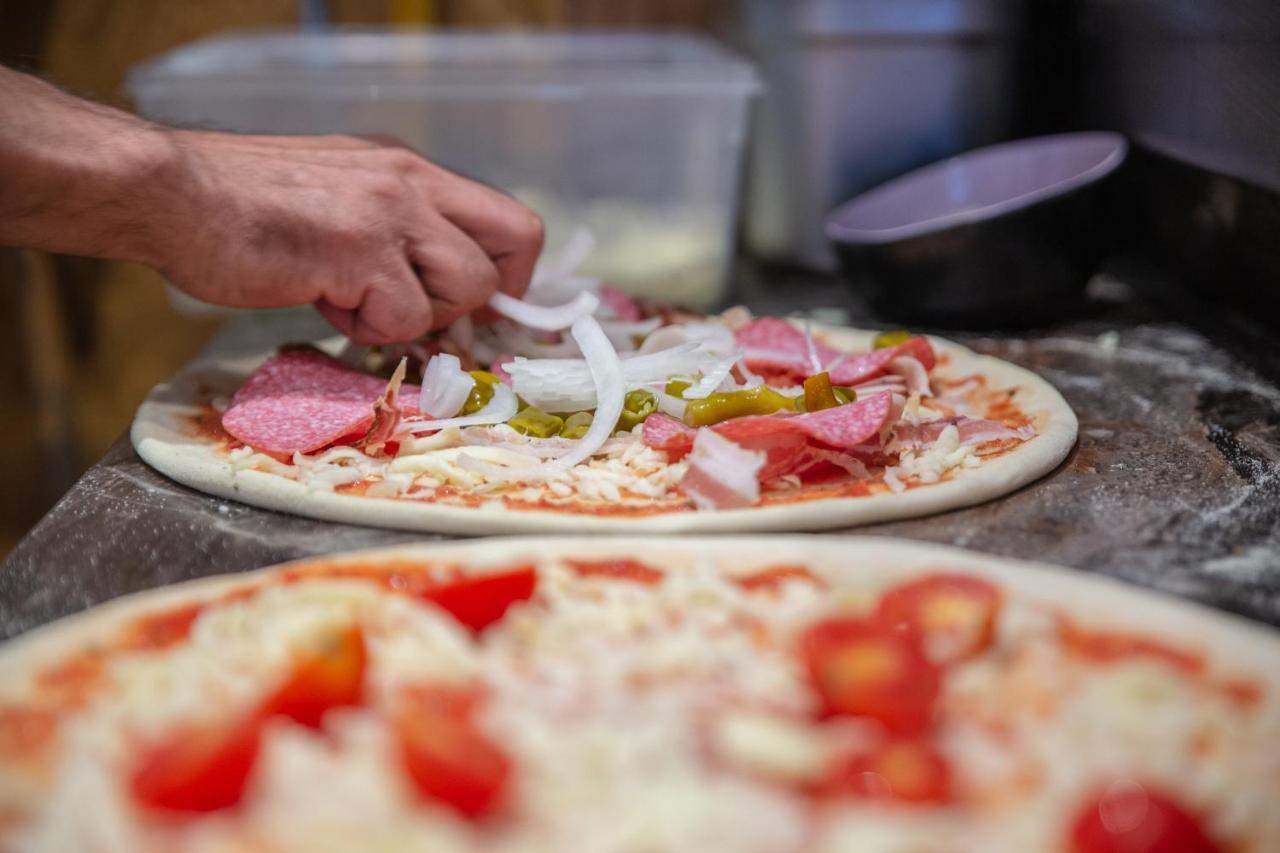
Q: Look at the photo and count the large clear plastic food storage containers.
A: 1